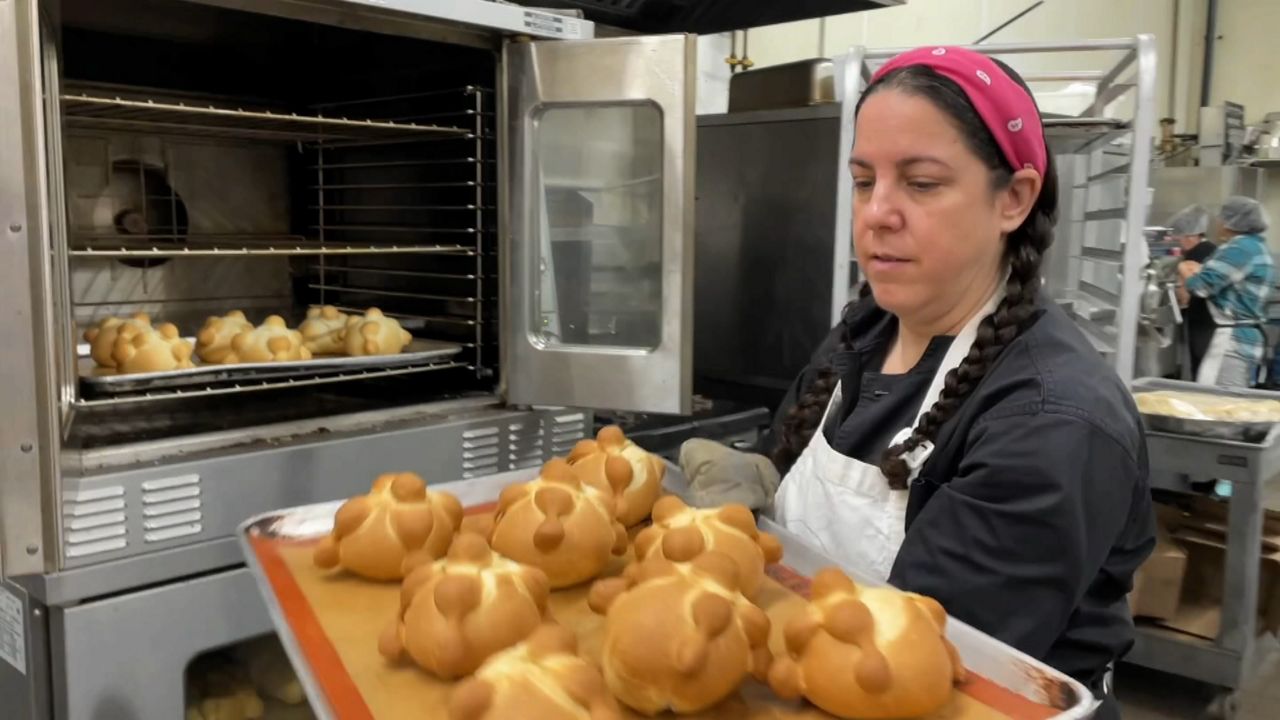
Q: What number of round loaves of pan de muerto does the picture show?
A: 14